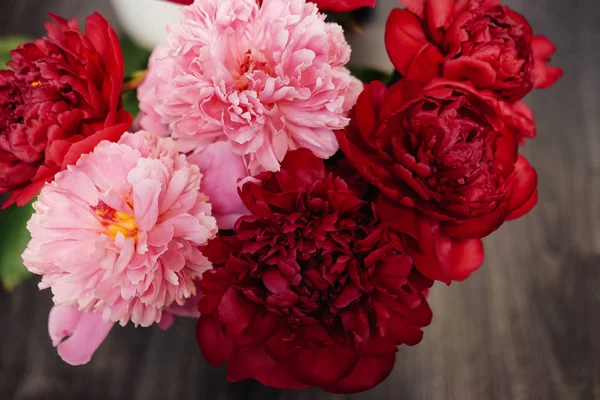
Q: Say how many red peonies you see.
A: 4